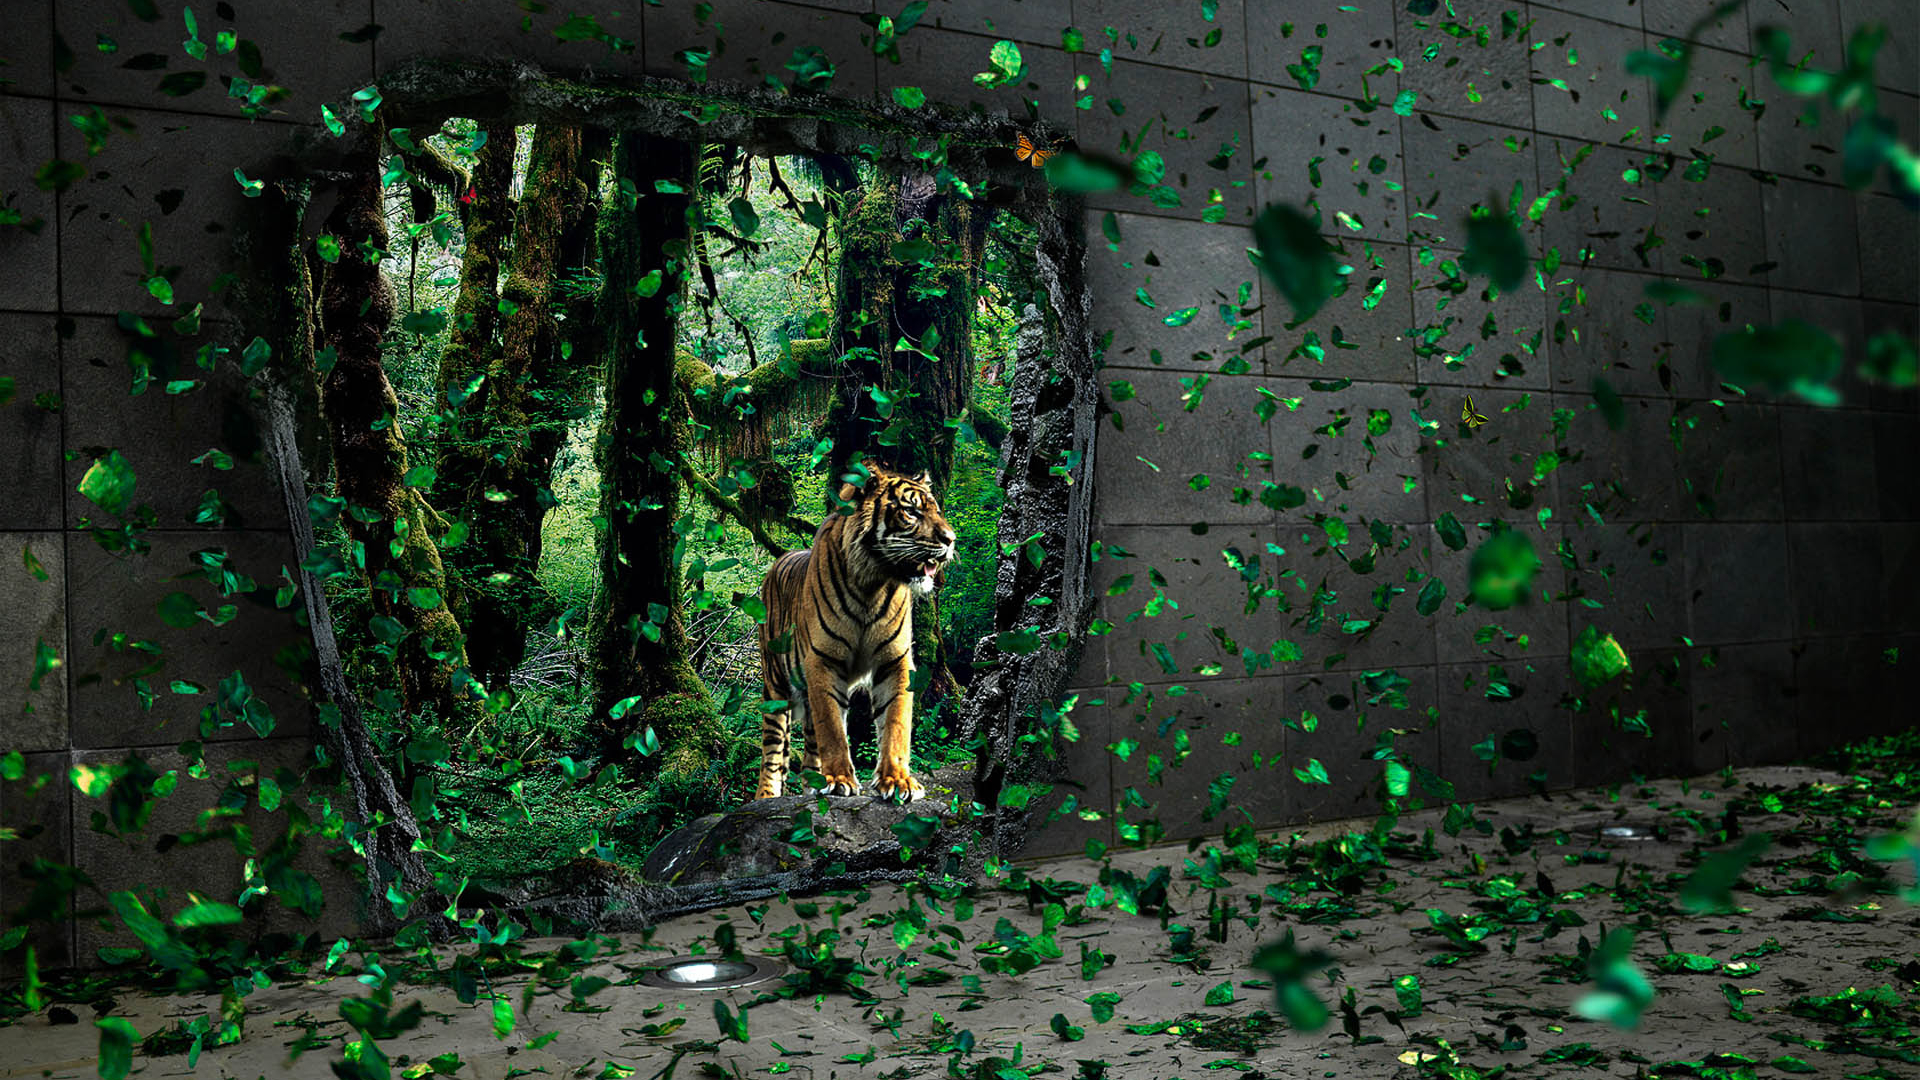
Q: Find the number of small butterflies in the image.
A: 3